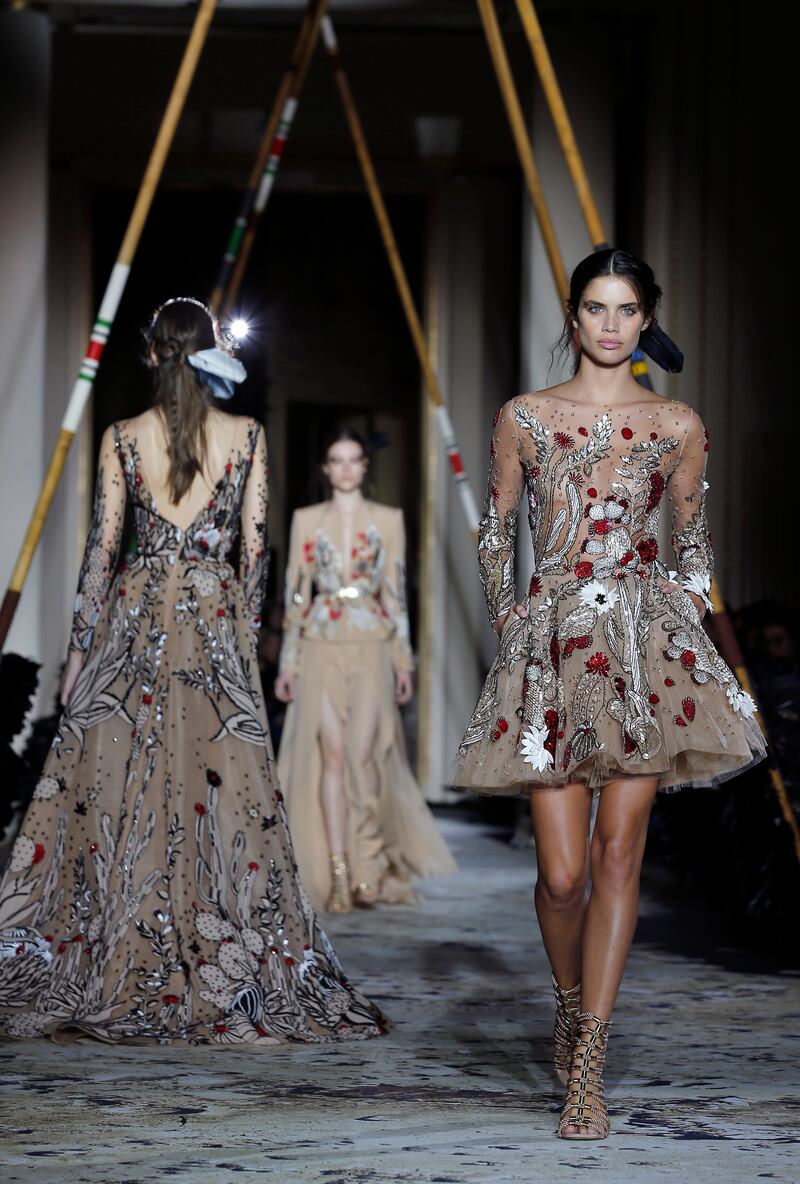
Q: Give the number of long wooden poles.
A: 6